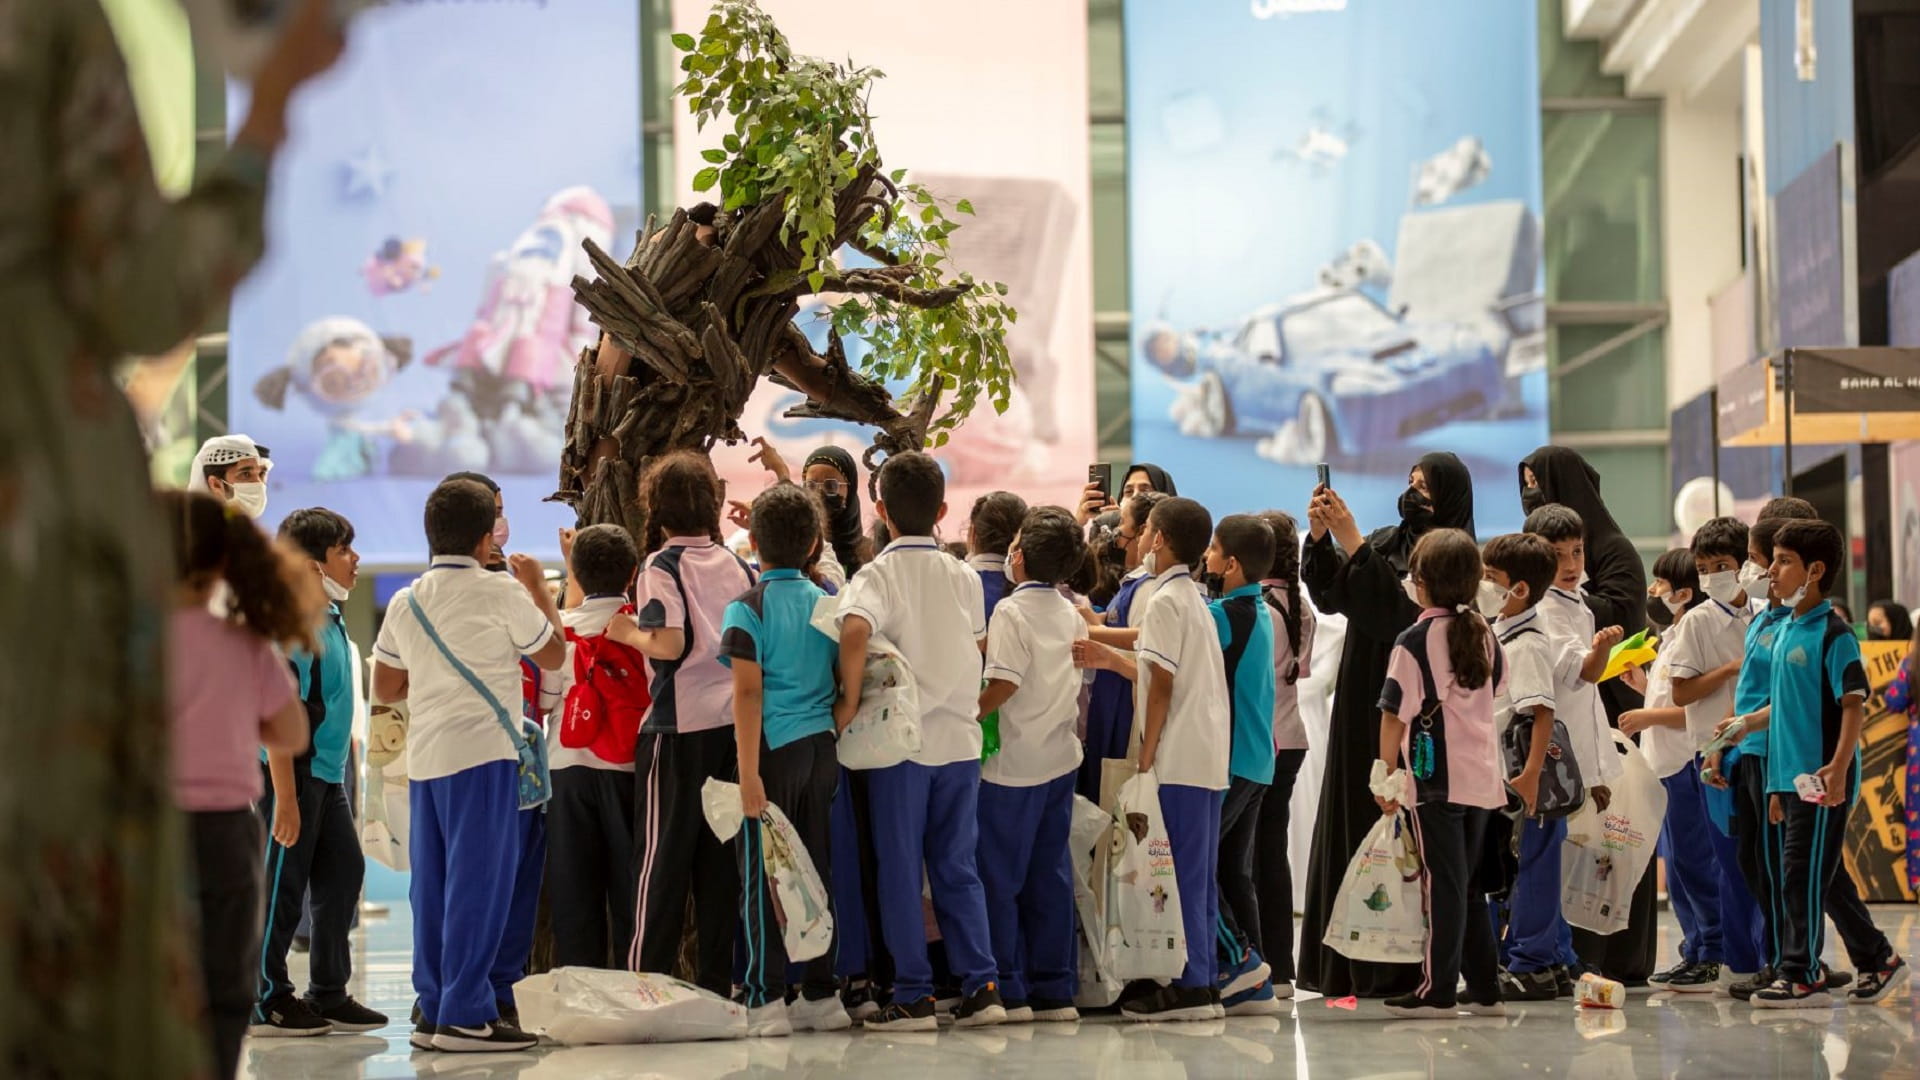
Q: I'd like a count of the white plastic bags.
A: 8